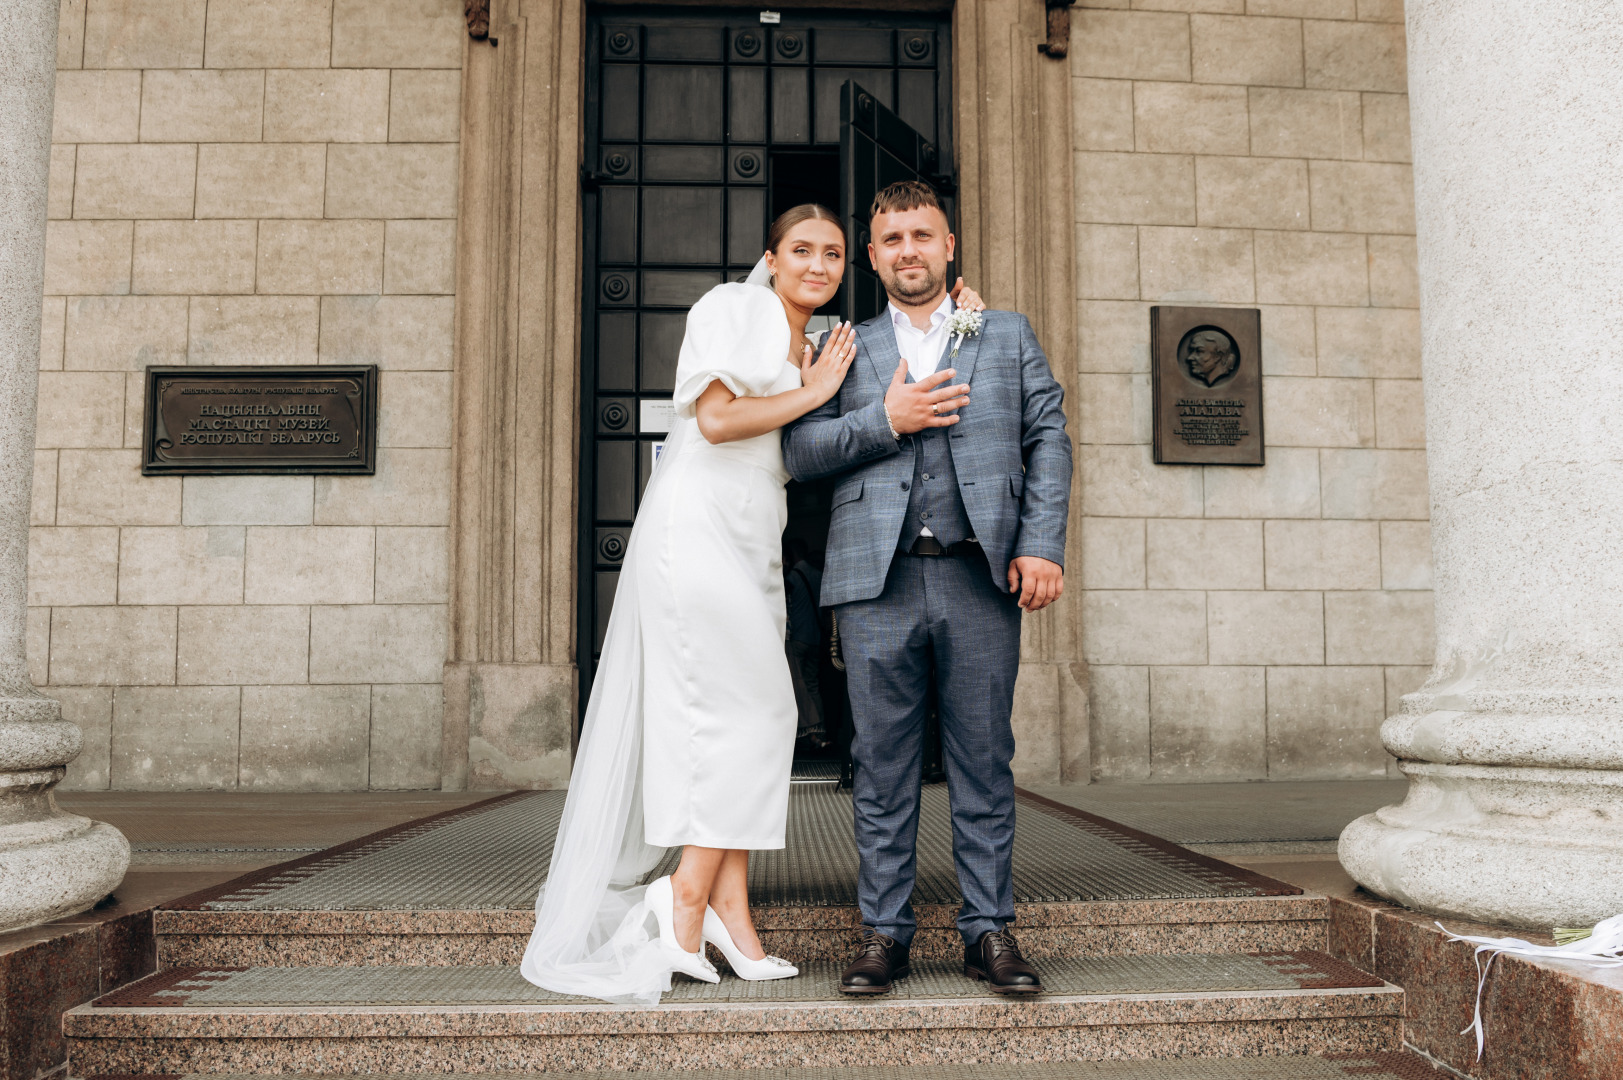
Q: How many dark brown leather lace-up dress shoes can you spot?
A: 2